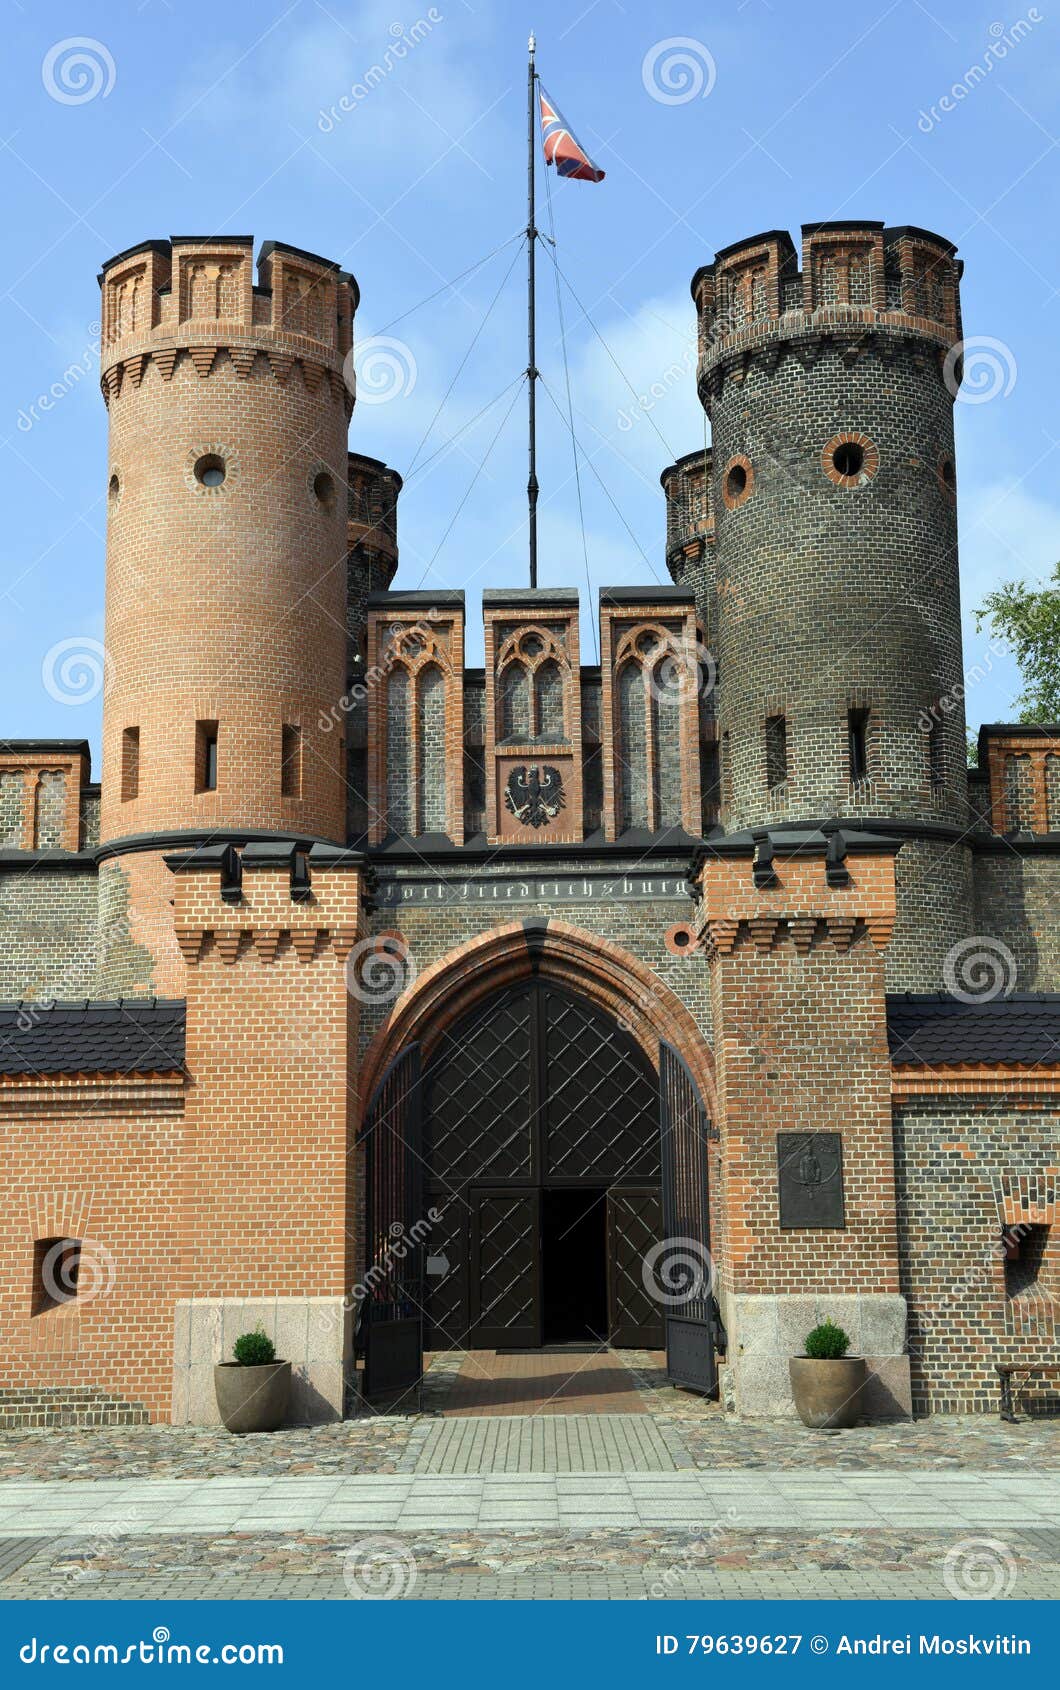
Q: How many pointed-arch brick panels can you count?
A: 3